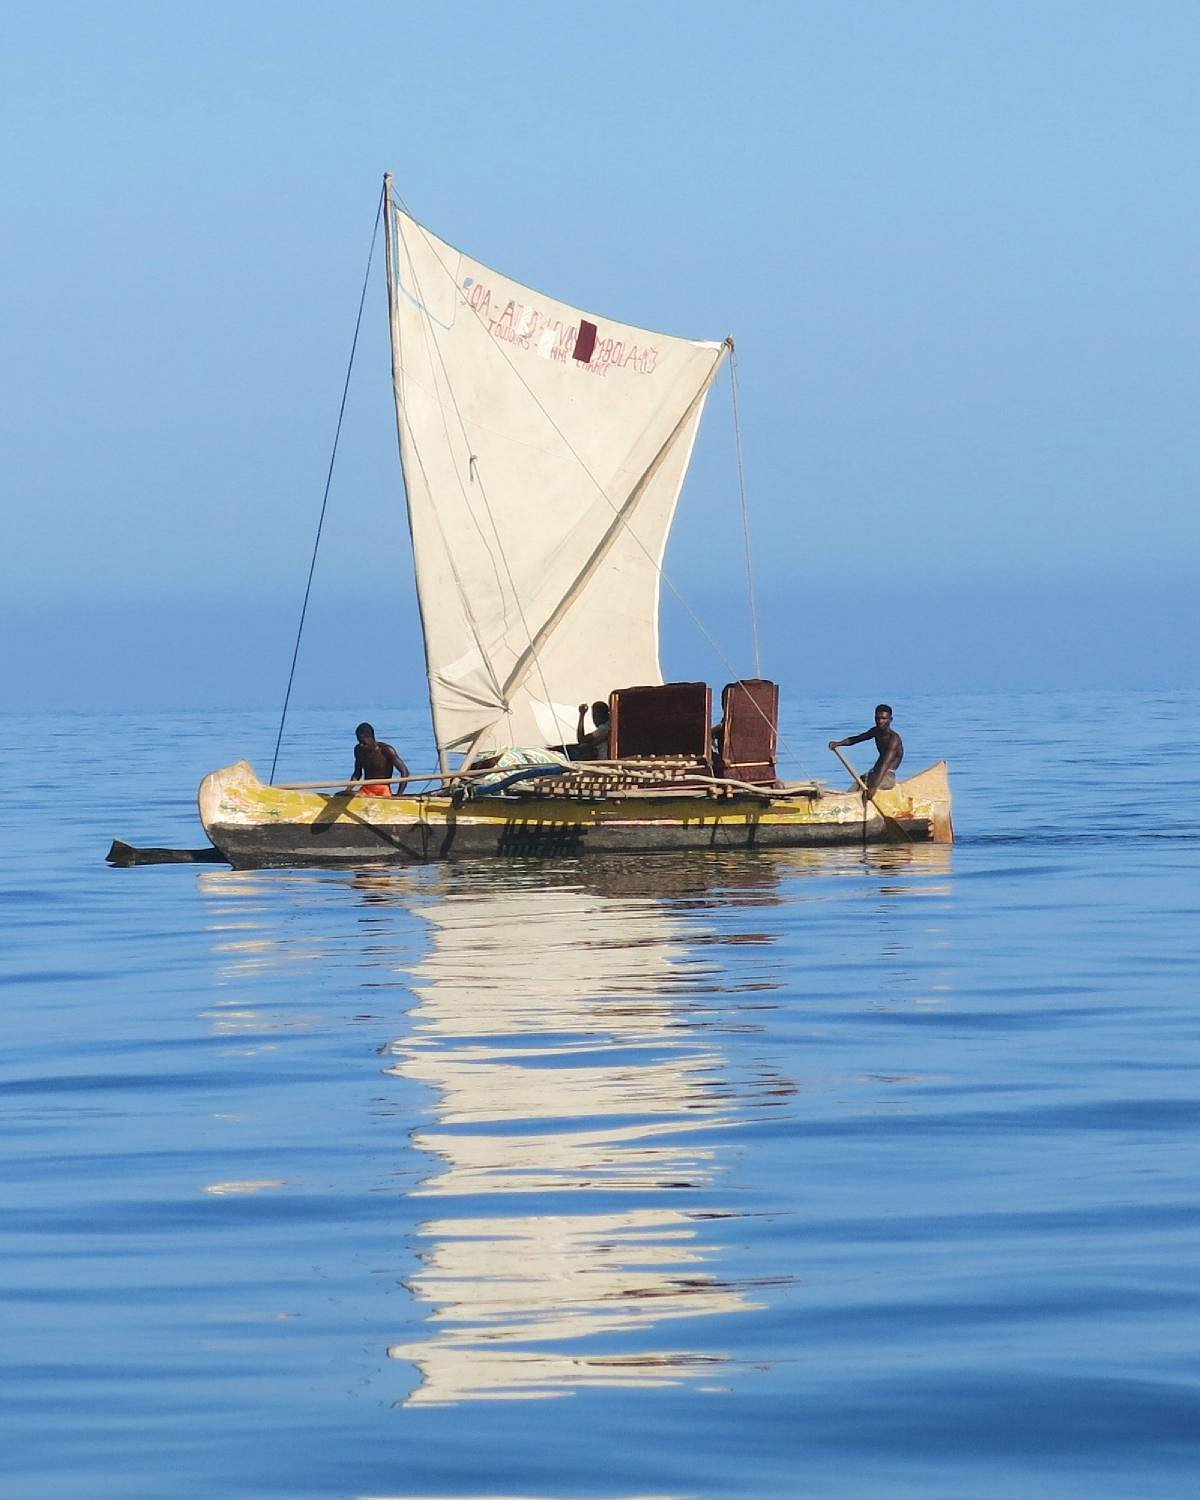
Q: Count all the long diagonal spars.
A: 1